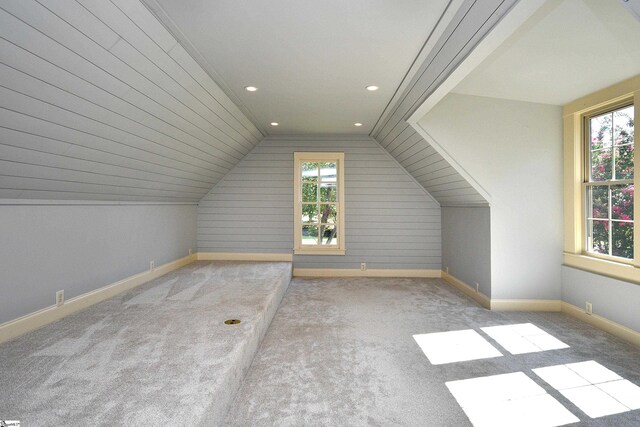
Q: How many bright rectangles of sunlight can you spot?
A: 4